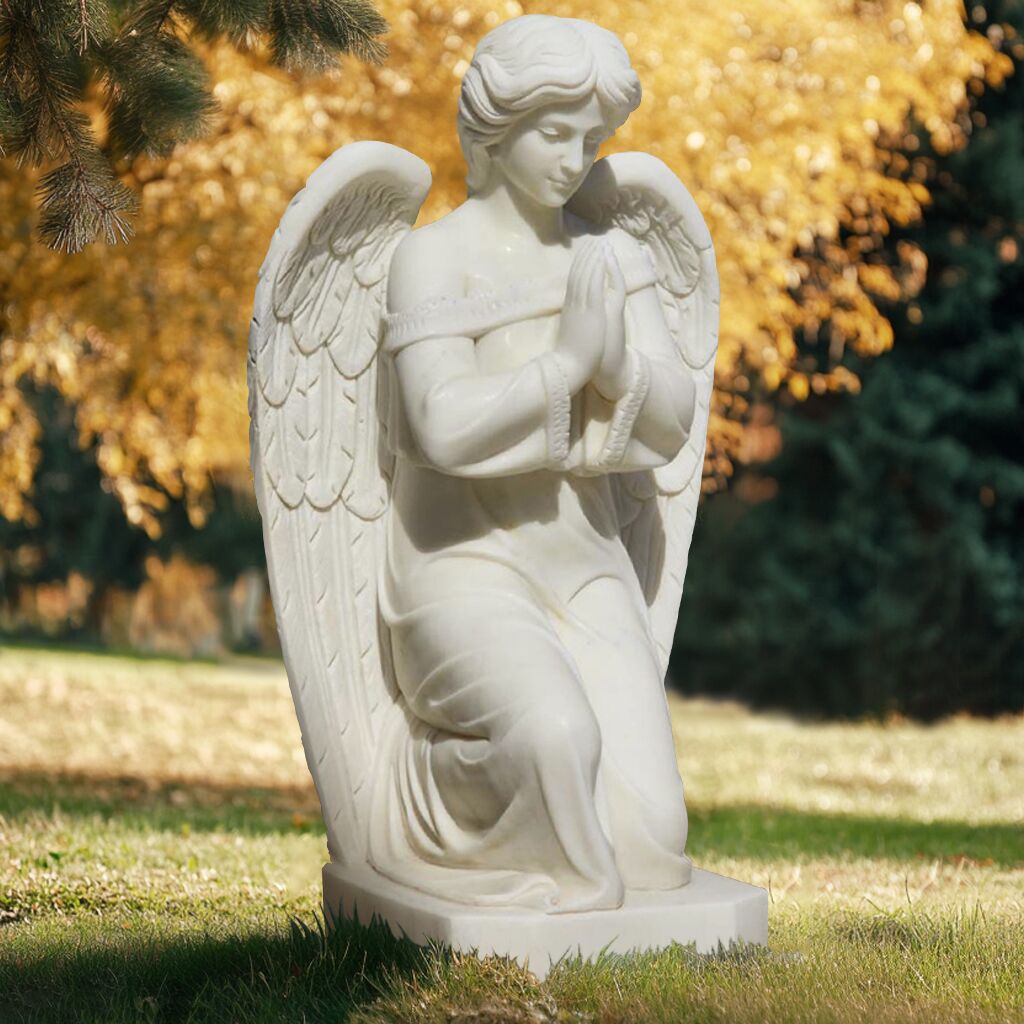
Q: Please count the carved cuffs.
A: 2